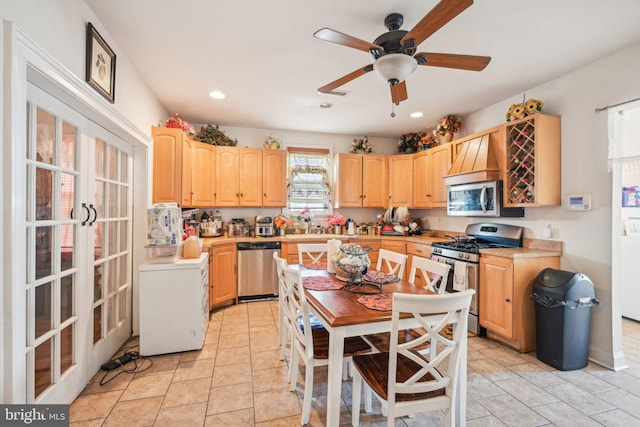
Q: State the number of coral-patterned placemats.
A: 4